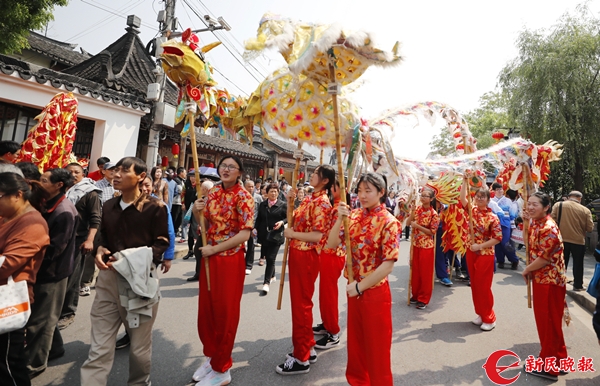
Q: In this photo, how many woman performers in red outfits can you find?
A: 7